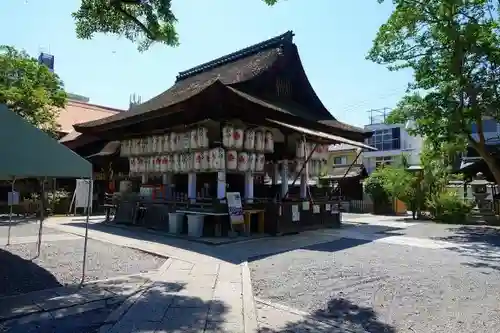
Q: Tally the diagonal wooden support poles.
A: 2